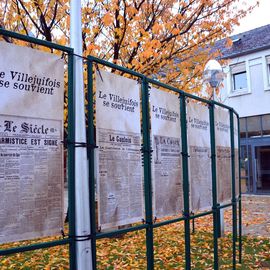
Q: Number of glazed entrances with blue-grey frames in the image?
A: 1